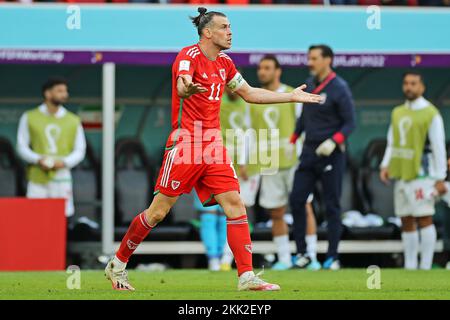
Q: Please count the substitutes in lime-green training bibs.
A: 4